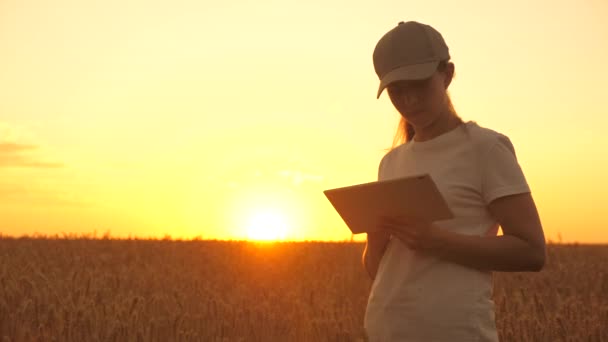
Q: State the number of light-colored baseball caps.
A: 1